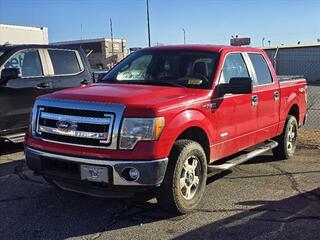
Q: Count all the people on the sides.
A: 0